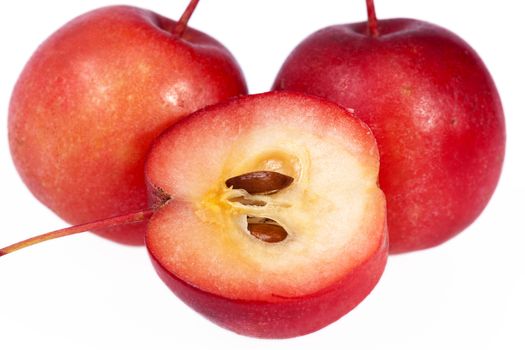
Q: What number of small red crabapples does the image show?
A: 3